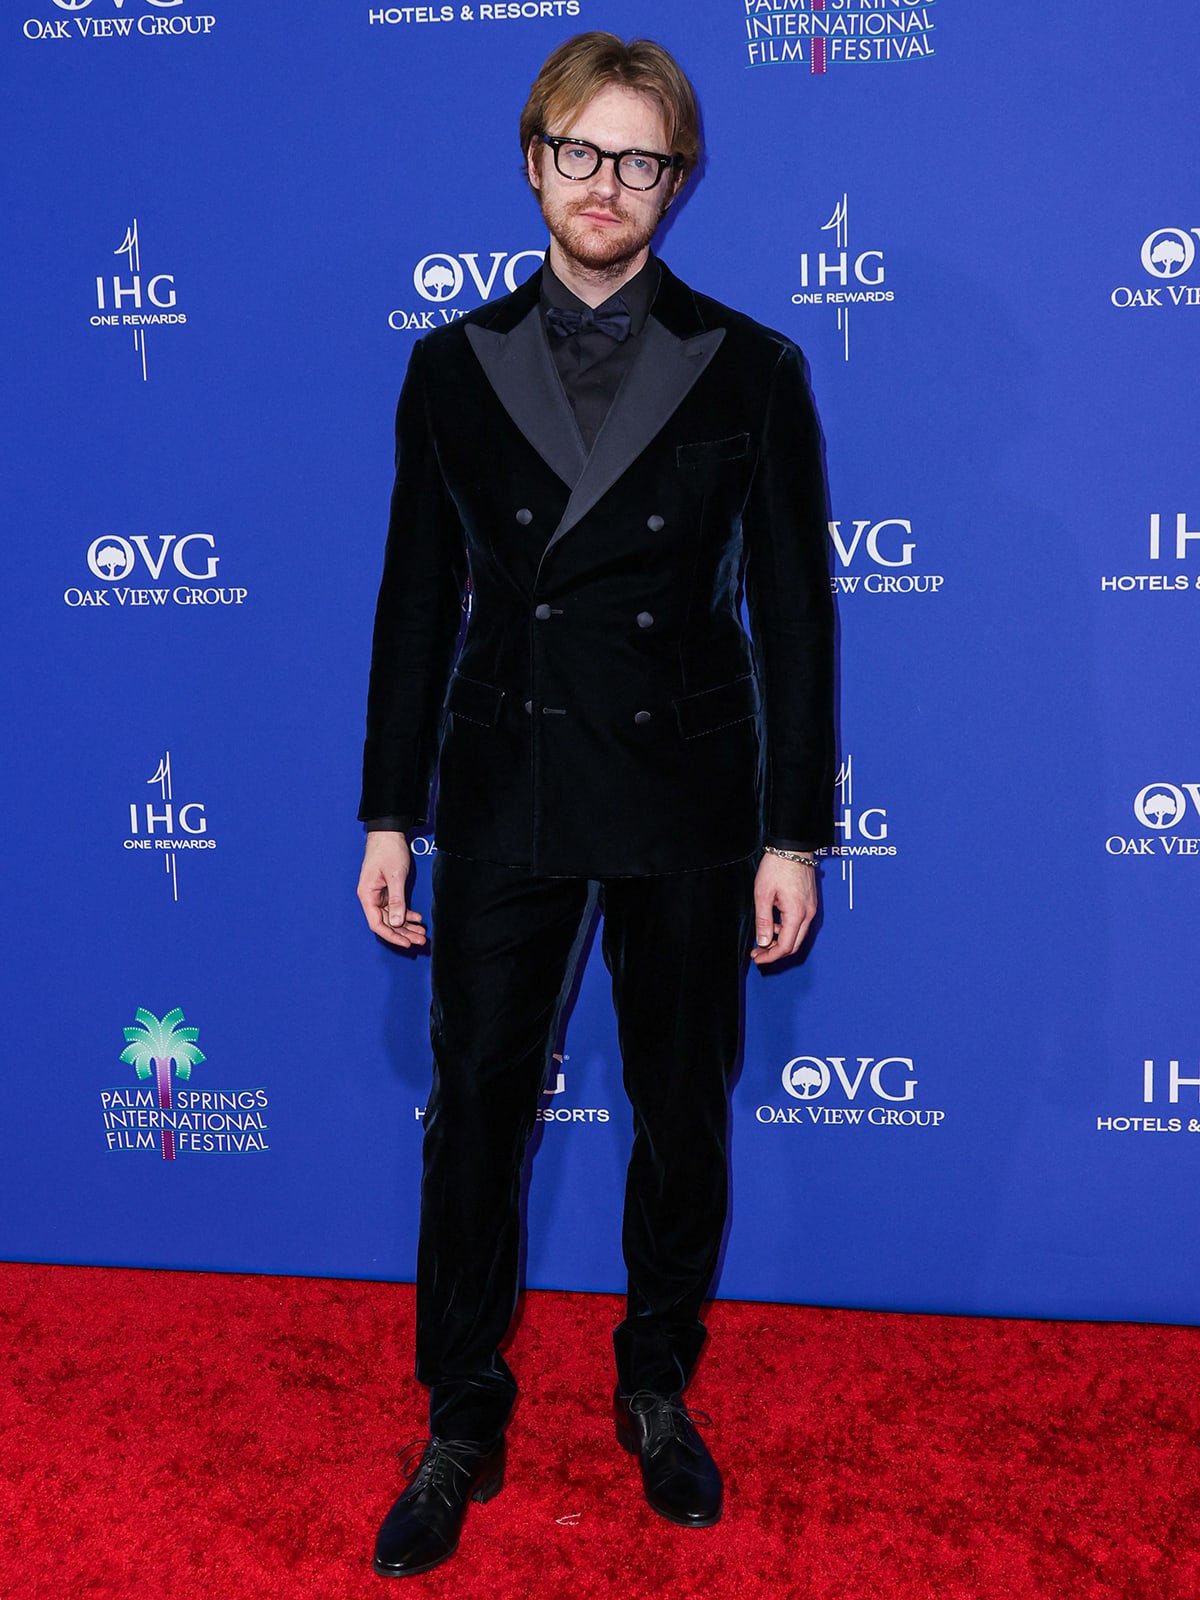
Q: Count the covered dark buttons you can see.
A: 6